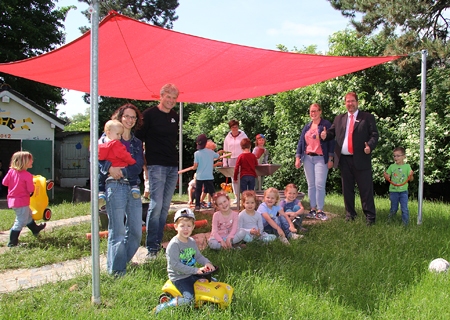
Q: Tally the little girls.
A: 5